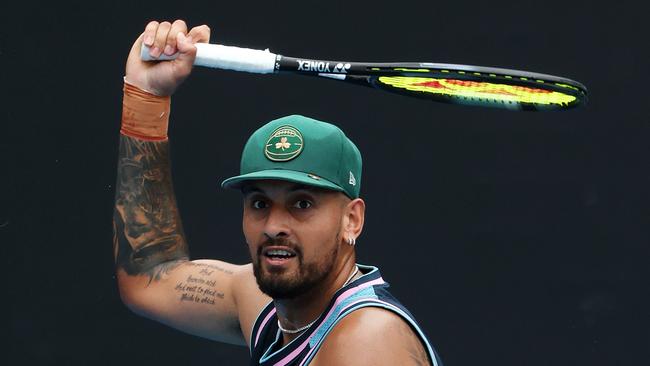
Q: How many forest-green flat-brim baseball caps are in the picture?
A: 1